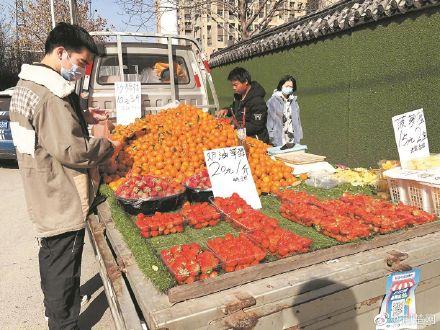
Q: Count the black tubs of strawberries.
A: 2